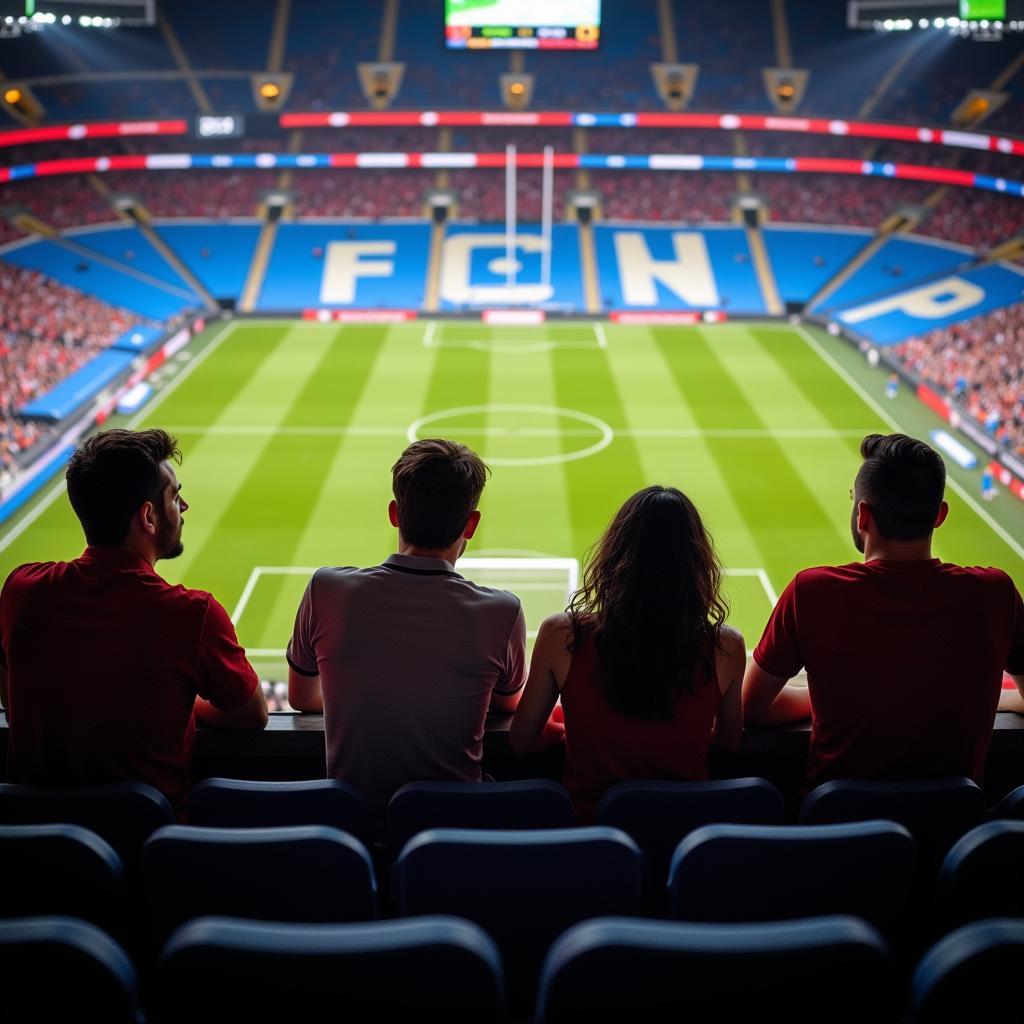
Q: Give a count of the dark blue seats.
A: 15